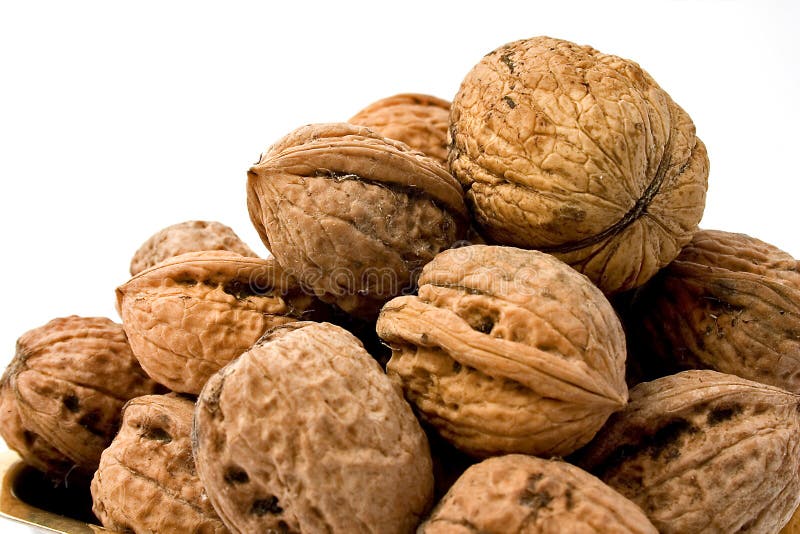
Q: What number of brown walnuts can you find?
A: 12